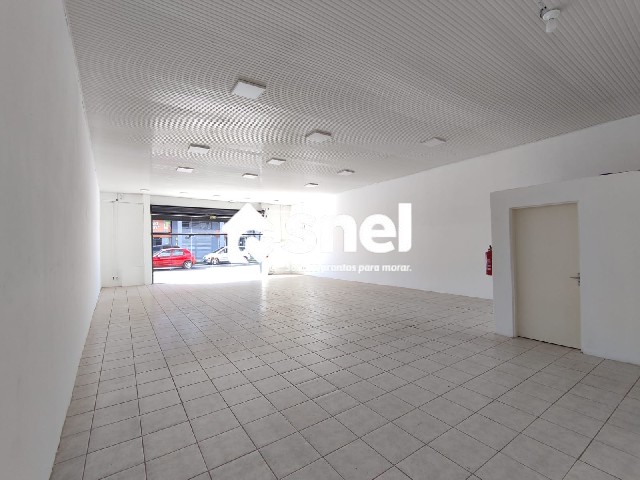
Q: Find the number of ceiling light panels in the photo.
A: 9